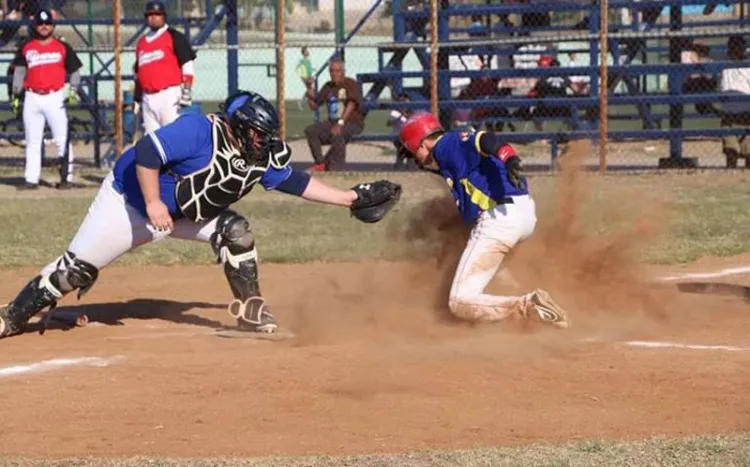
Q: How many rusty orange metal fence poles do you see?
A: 4